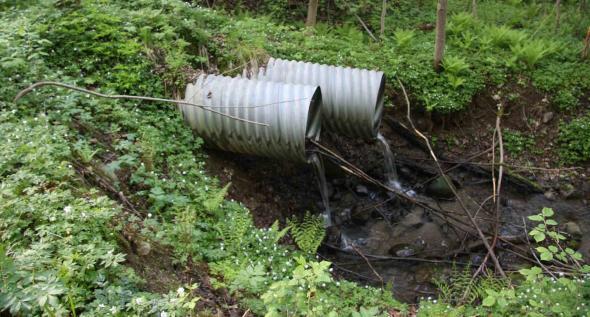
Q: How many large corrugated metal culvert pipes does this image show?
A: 2